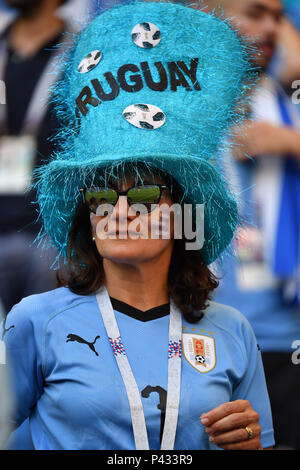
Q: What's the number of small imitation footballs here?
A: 3